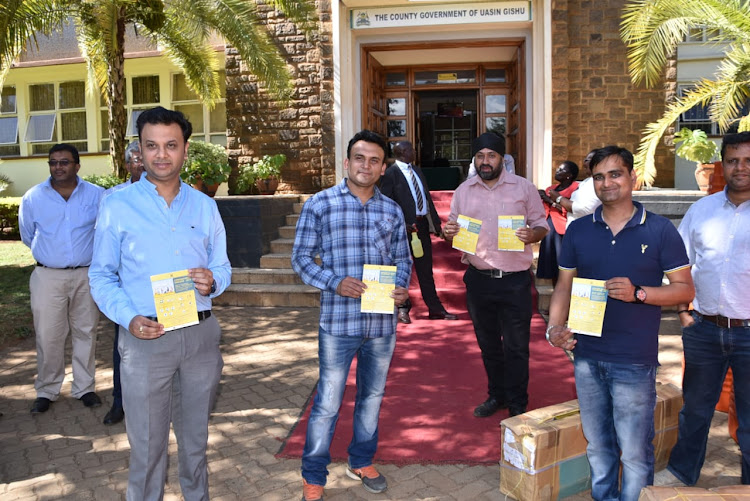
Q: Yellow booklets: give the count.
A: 5